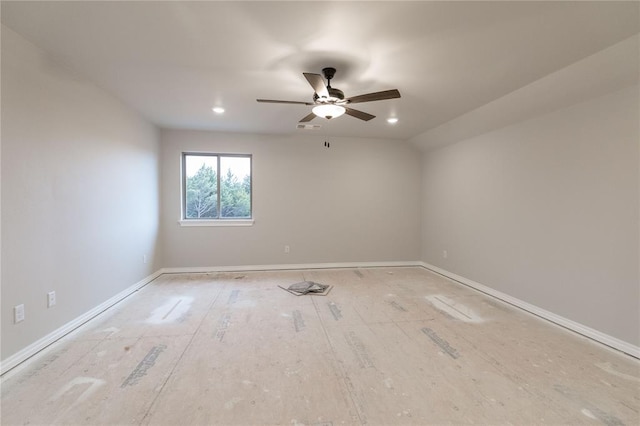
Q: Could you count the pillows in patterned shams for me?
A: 0